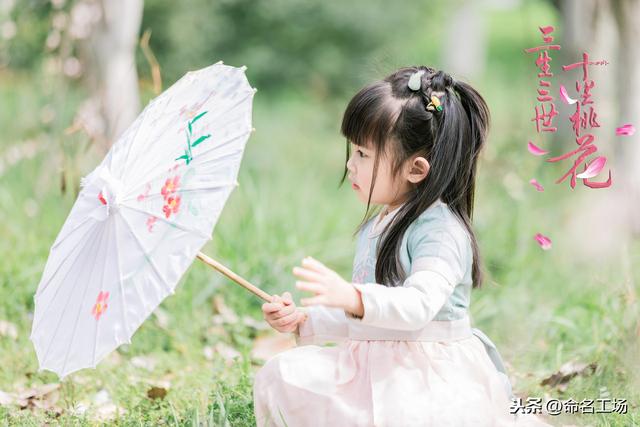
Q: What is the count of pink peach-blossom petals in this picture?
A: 6